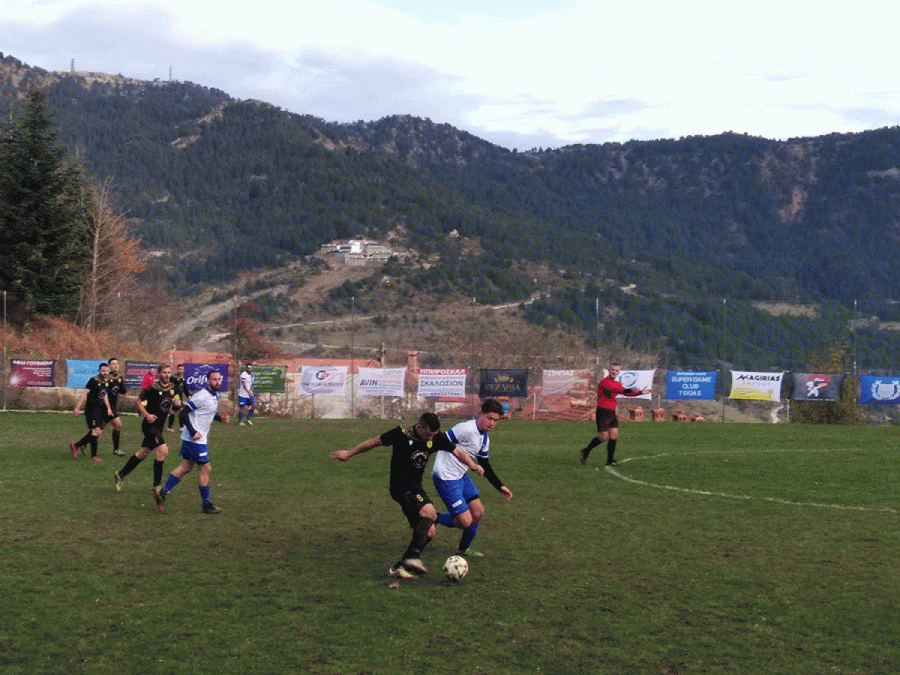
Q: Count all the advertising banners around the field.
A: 15